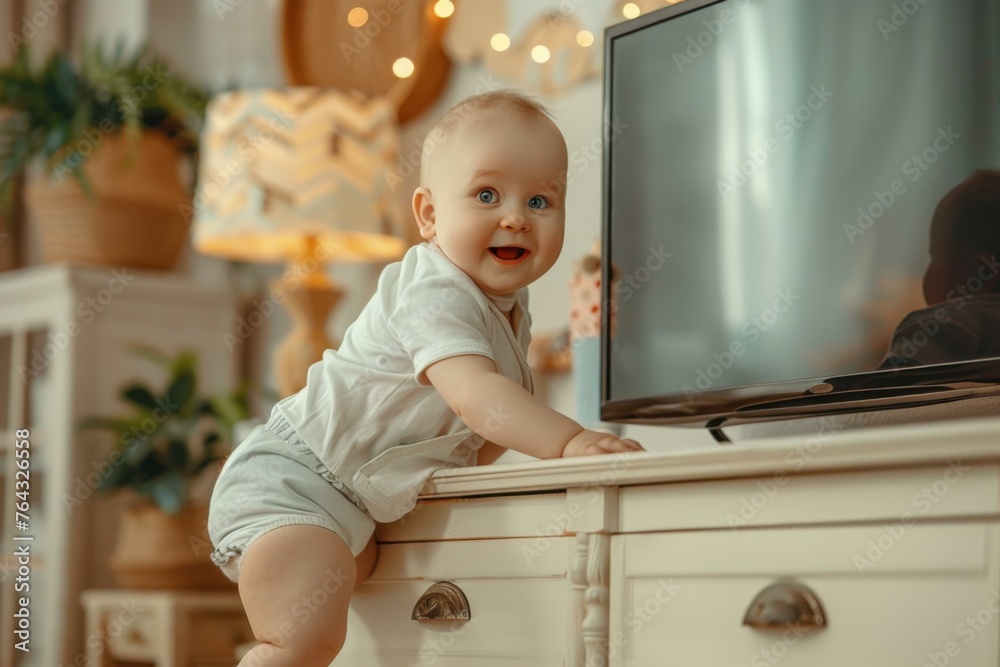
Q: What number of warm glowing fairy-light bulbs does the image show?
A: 7